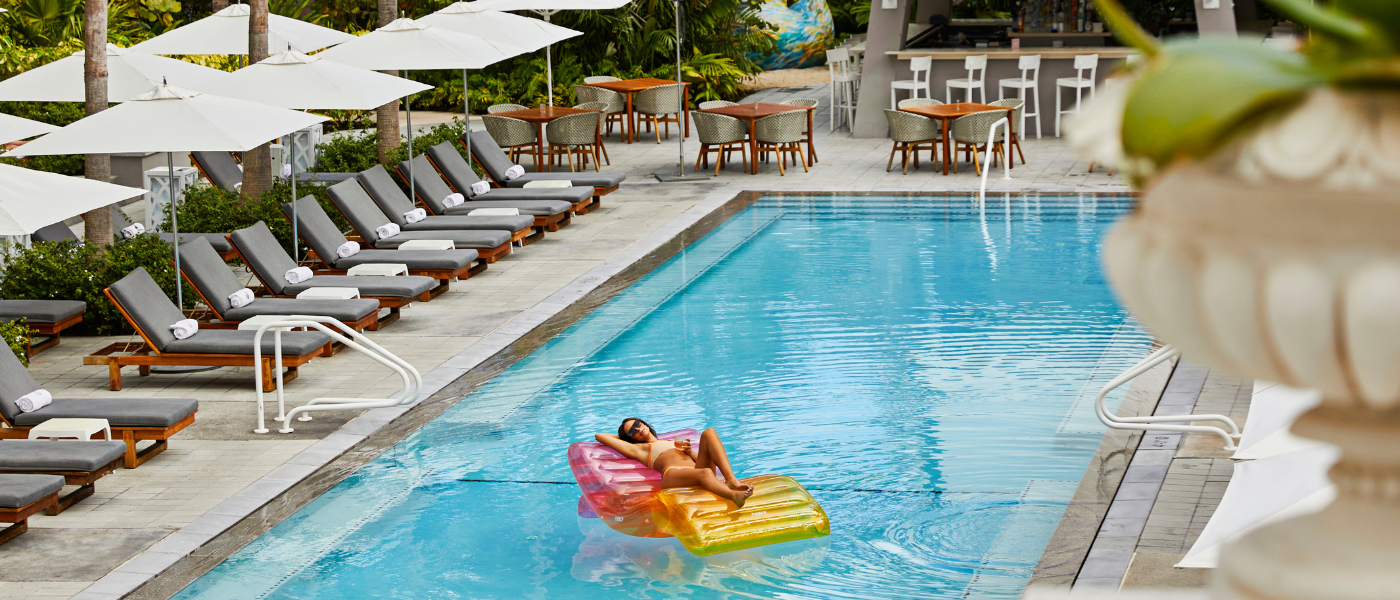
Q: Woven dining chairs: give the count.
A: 15